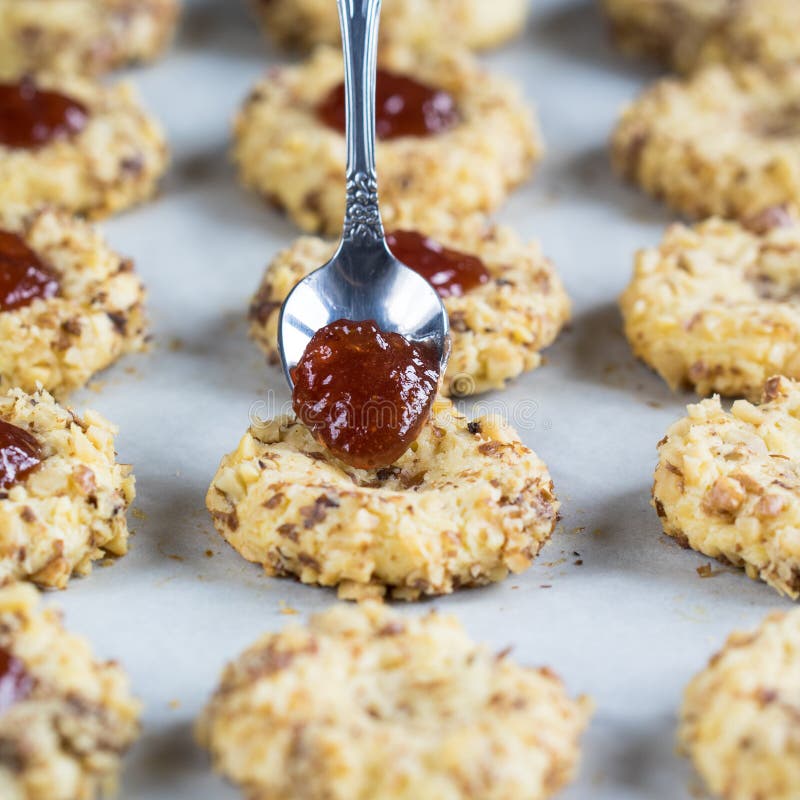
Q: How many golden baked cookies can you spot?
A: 15